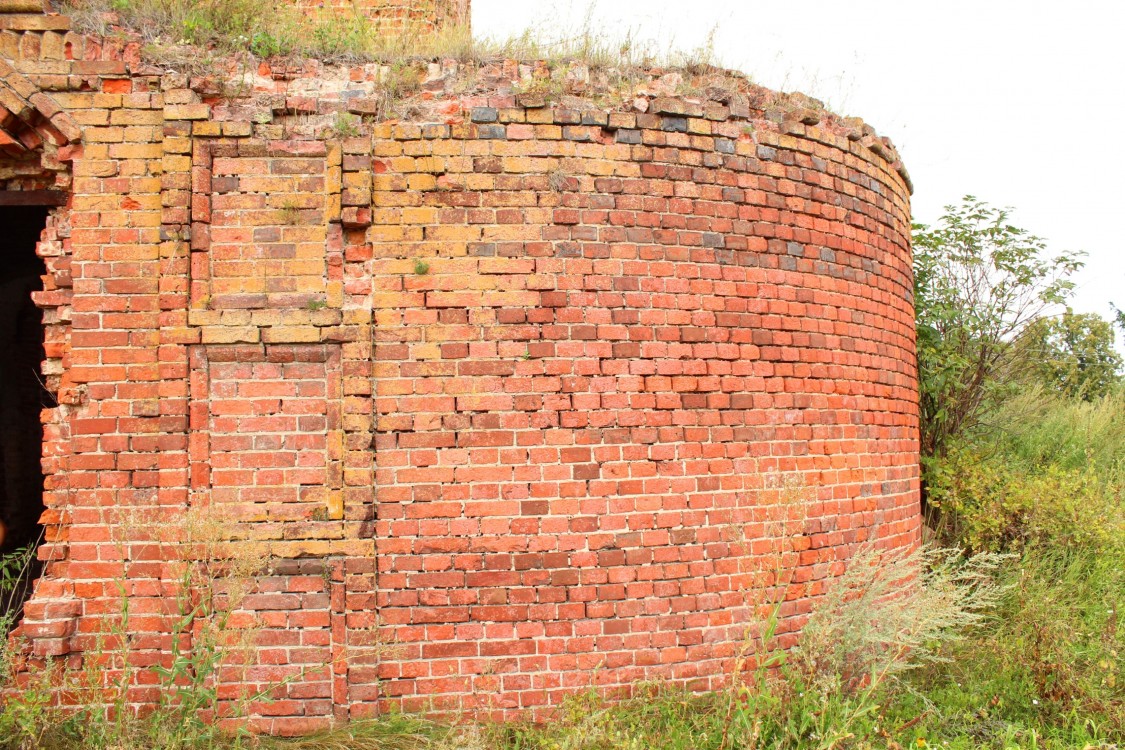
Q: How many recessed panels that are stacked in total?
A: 3